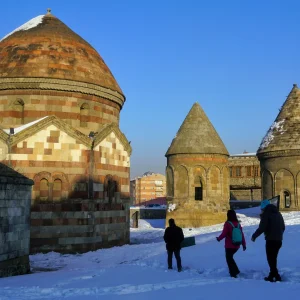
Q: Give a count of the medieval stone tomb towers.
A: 3